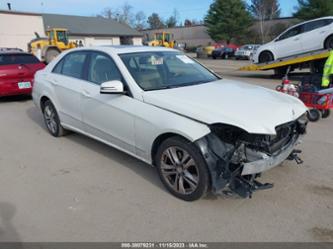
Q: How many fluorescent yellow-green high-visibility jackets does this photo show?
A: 1